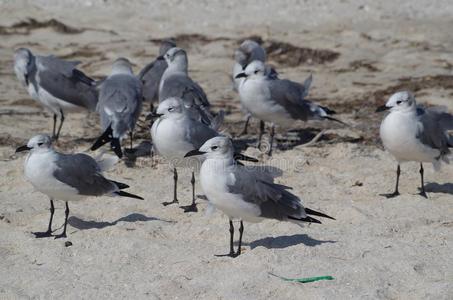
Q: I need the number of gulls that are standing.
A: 10